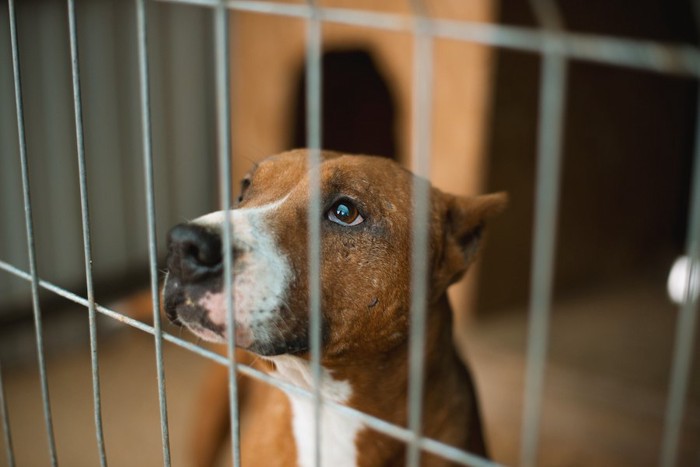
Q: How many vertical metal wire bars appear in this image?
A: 9